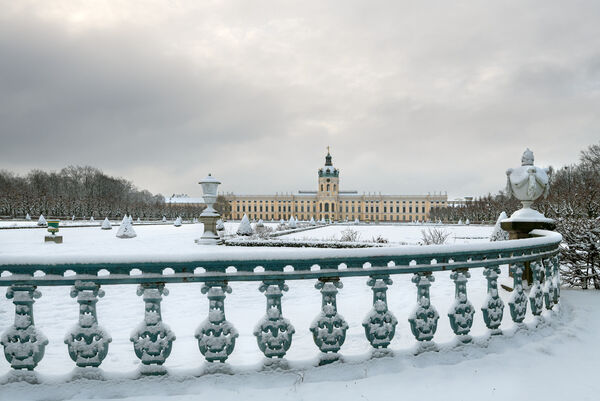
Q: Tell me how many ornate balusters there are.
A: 14